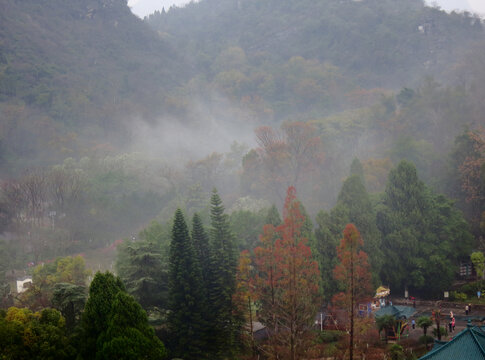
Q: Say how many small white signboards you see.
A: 2